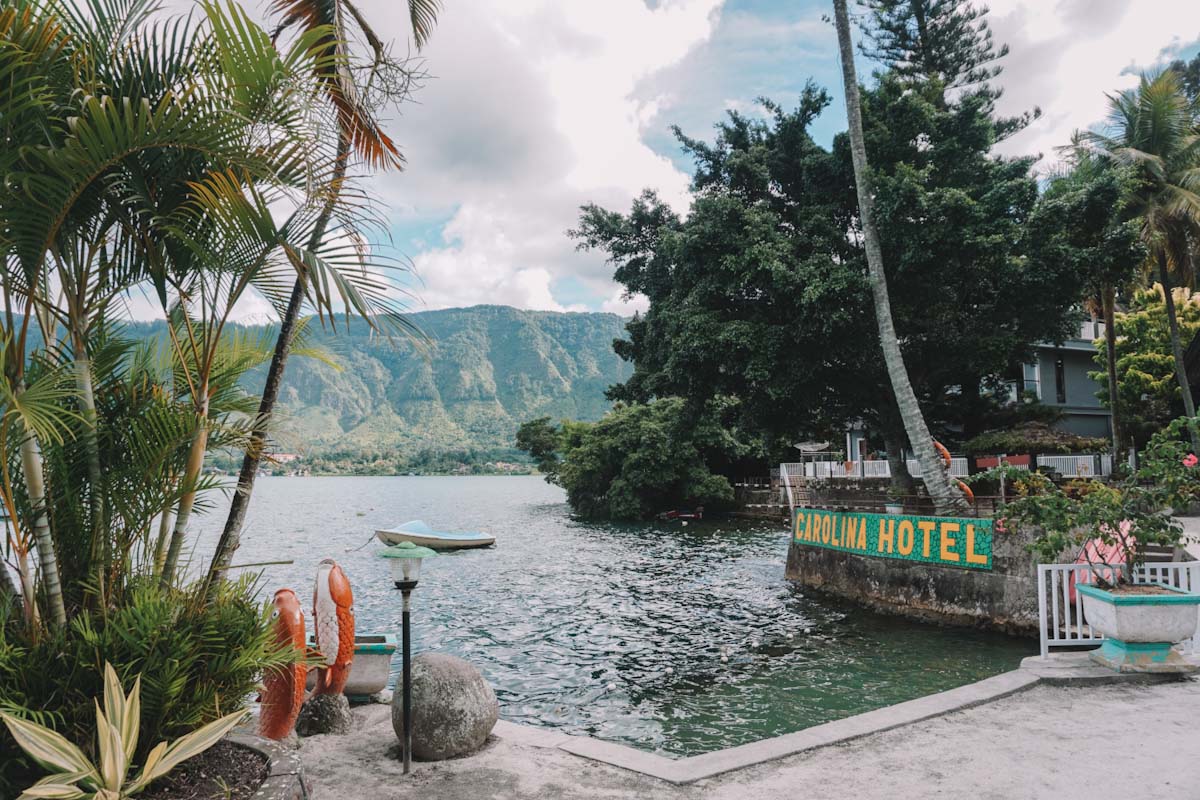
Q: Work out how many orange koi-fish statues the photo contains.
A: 2